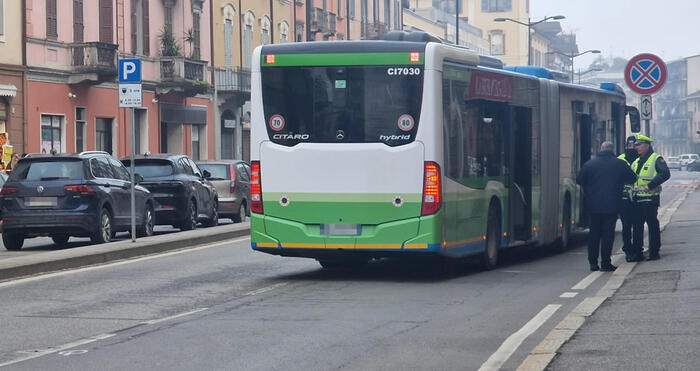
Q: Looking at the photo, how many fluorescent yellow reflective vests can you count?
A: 2